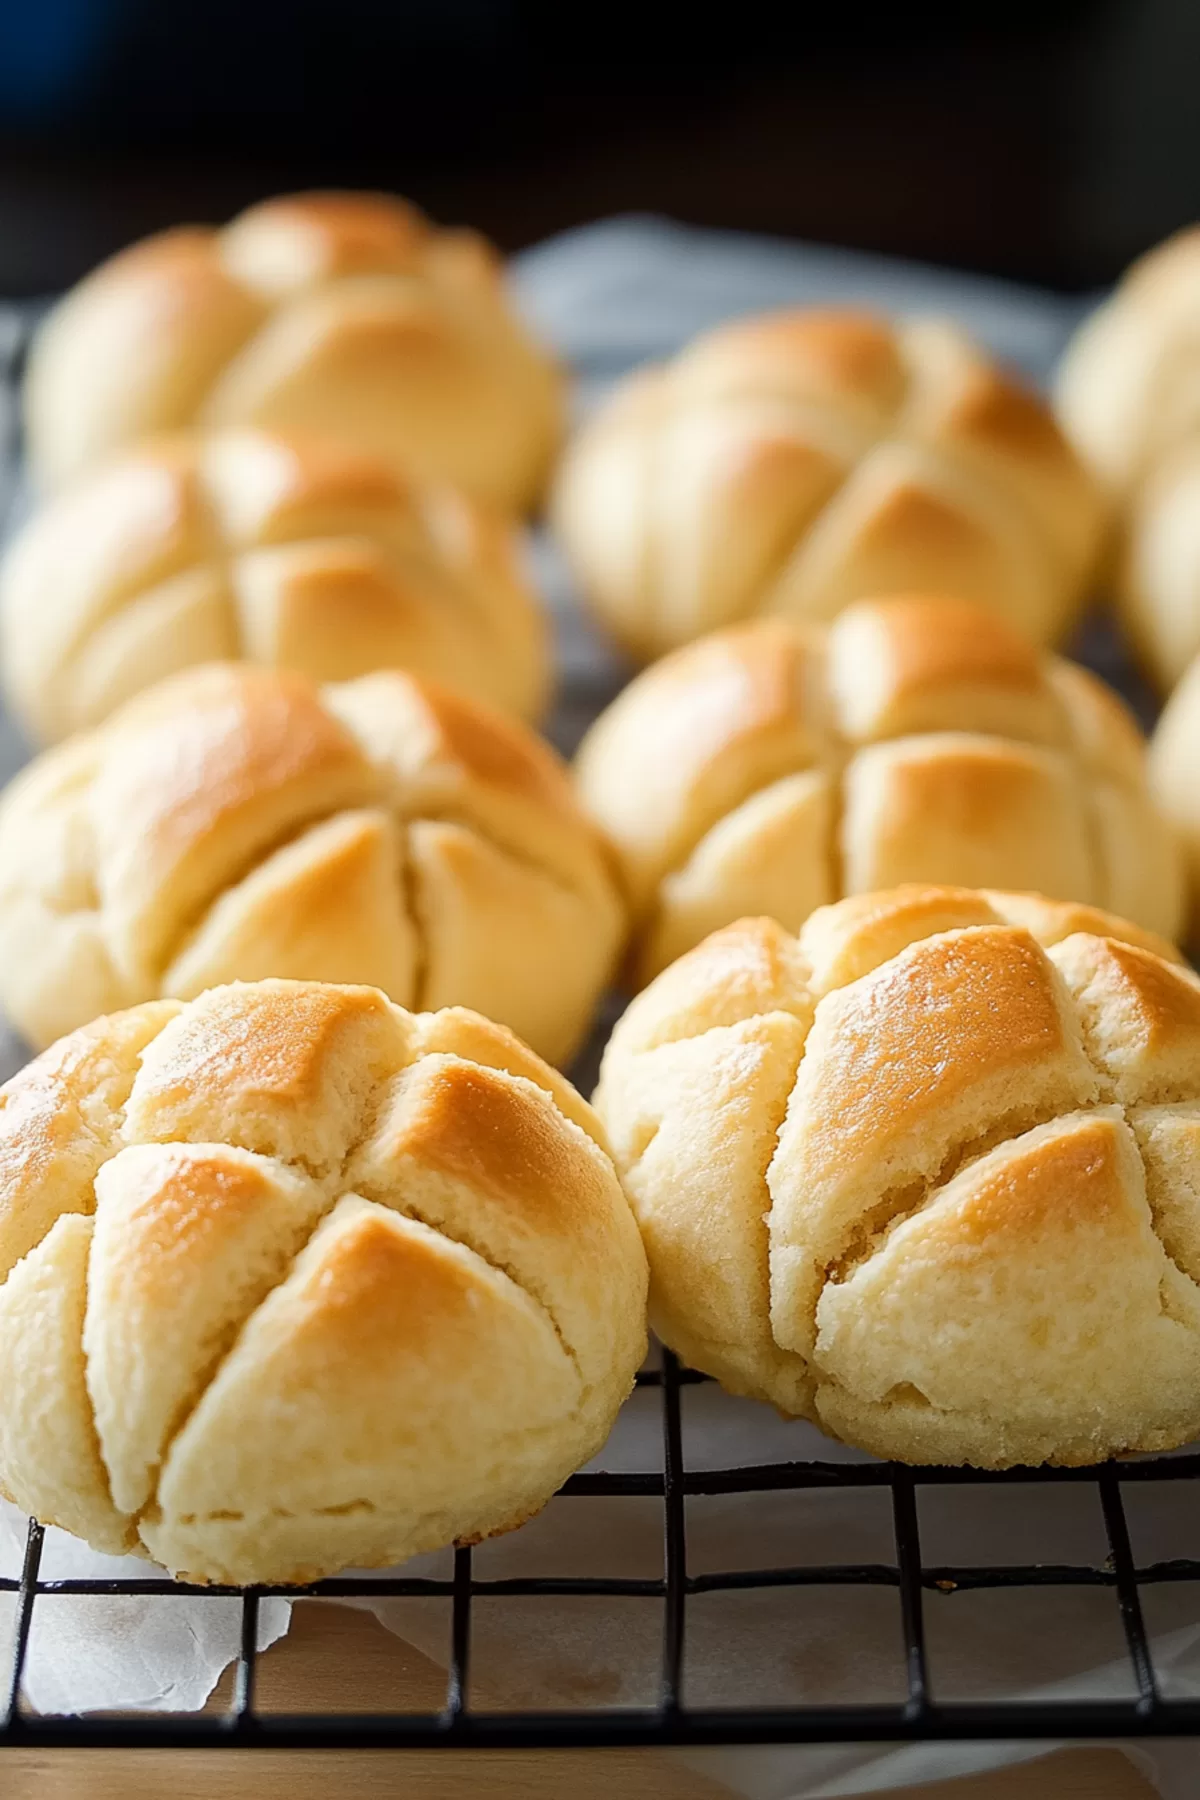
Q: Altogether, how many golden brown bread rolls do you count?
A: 10